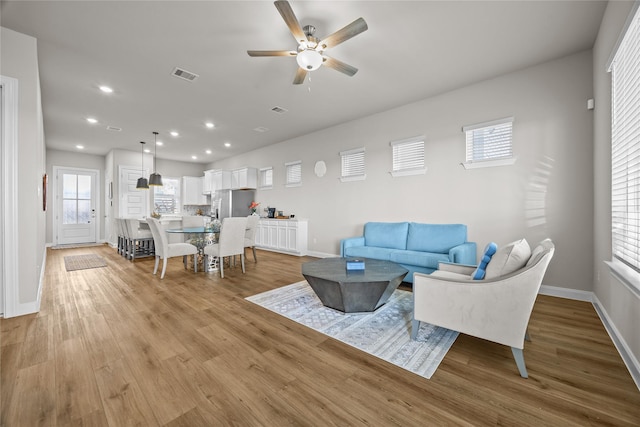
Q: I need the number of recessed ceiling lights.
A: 10